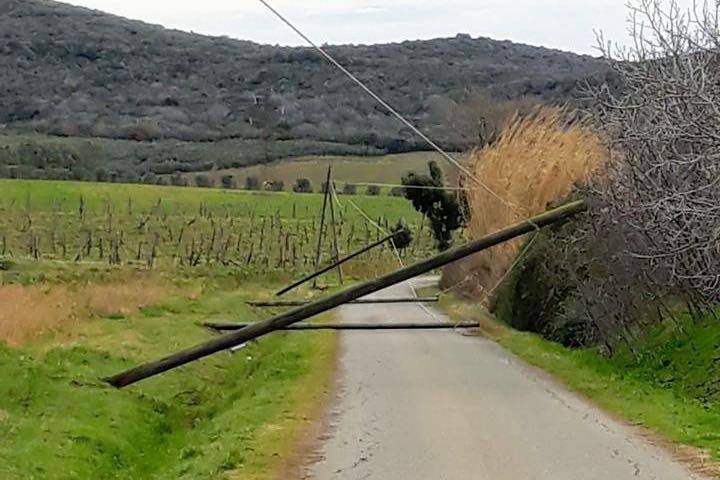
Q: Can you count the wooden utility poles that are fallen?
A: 4